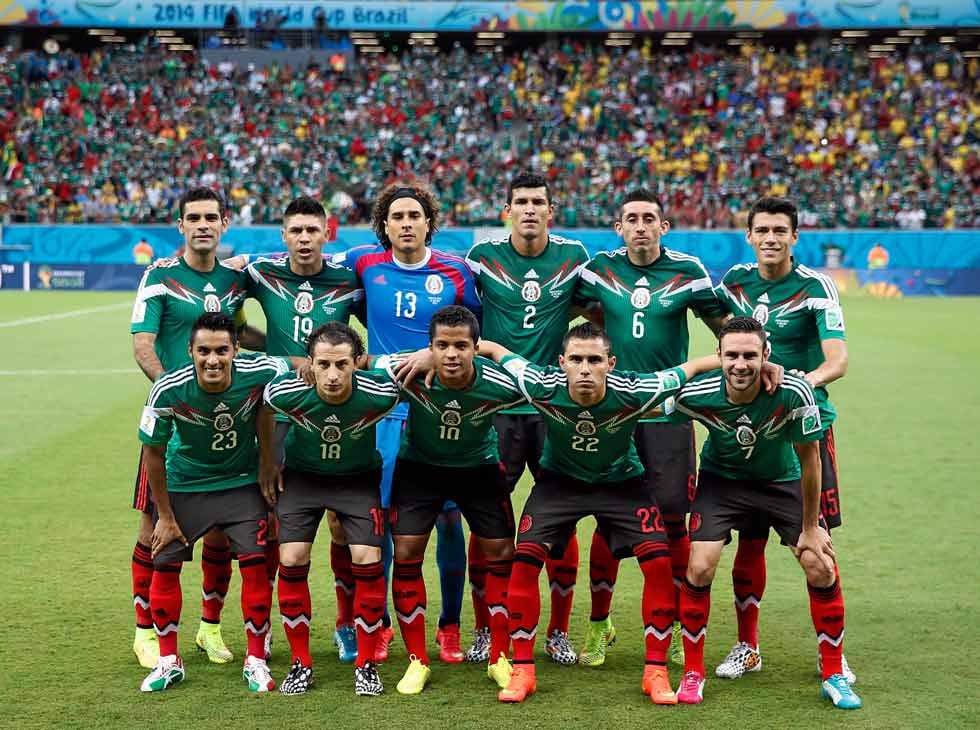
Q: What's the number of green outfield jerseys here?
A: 10